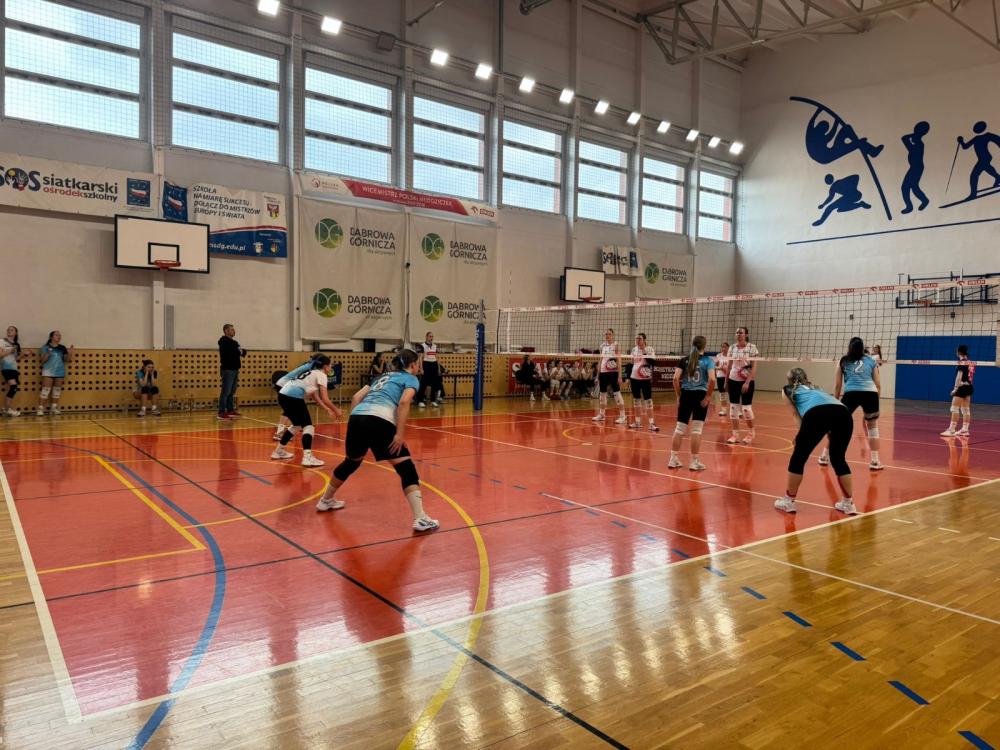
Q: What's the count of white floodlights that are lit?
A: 12